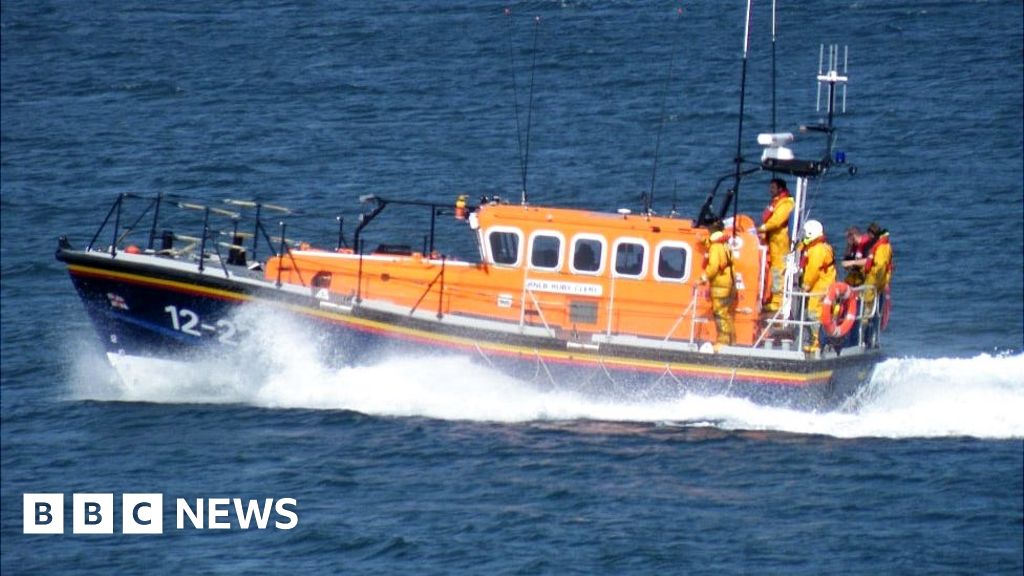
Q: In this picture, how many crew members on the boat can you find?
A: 5